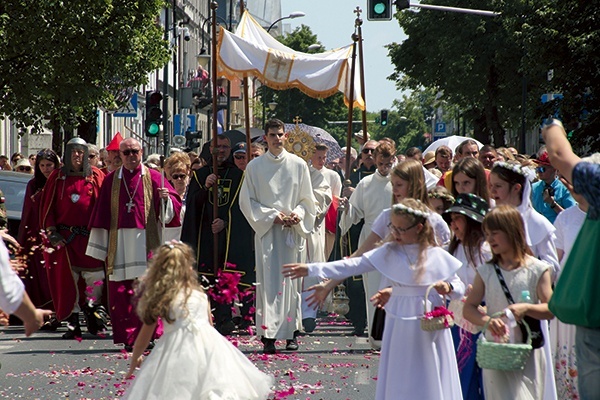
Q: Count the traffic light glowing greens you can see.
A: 3